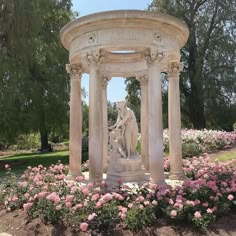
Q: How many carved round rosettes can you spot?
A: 2